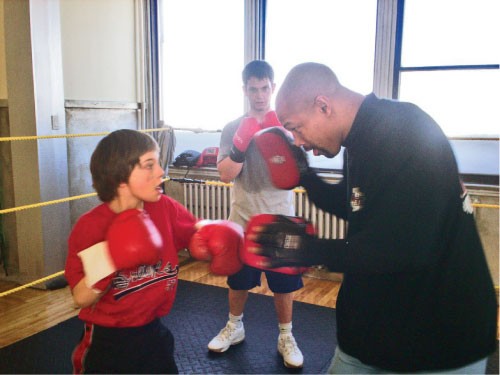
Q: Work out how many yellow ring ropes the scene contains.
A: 3